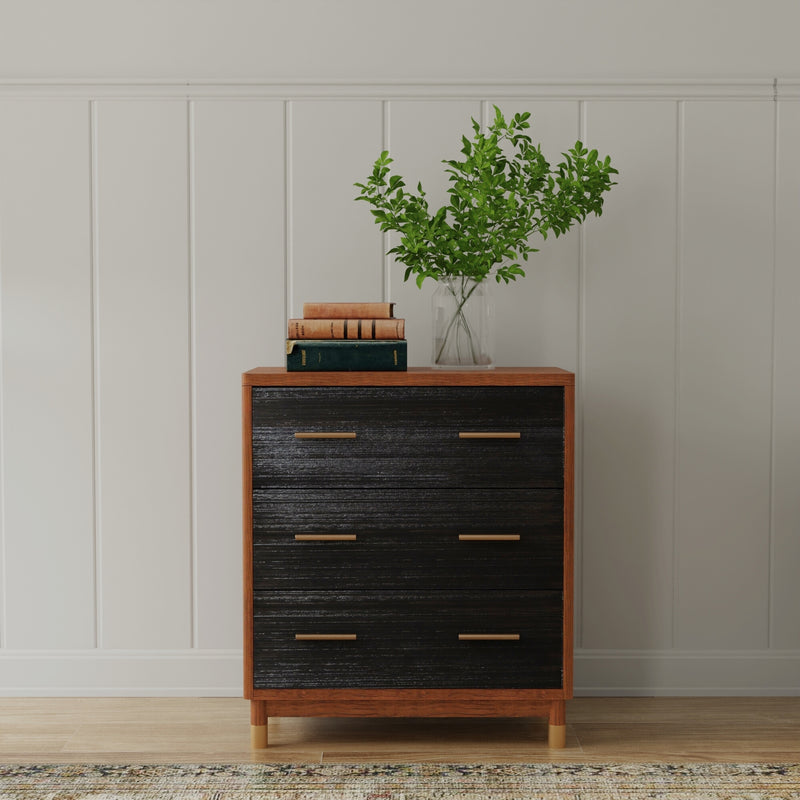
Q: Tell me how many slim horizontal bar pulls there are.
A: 6